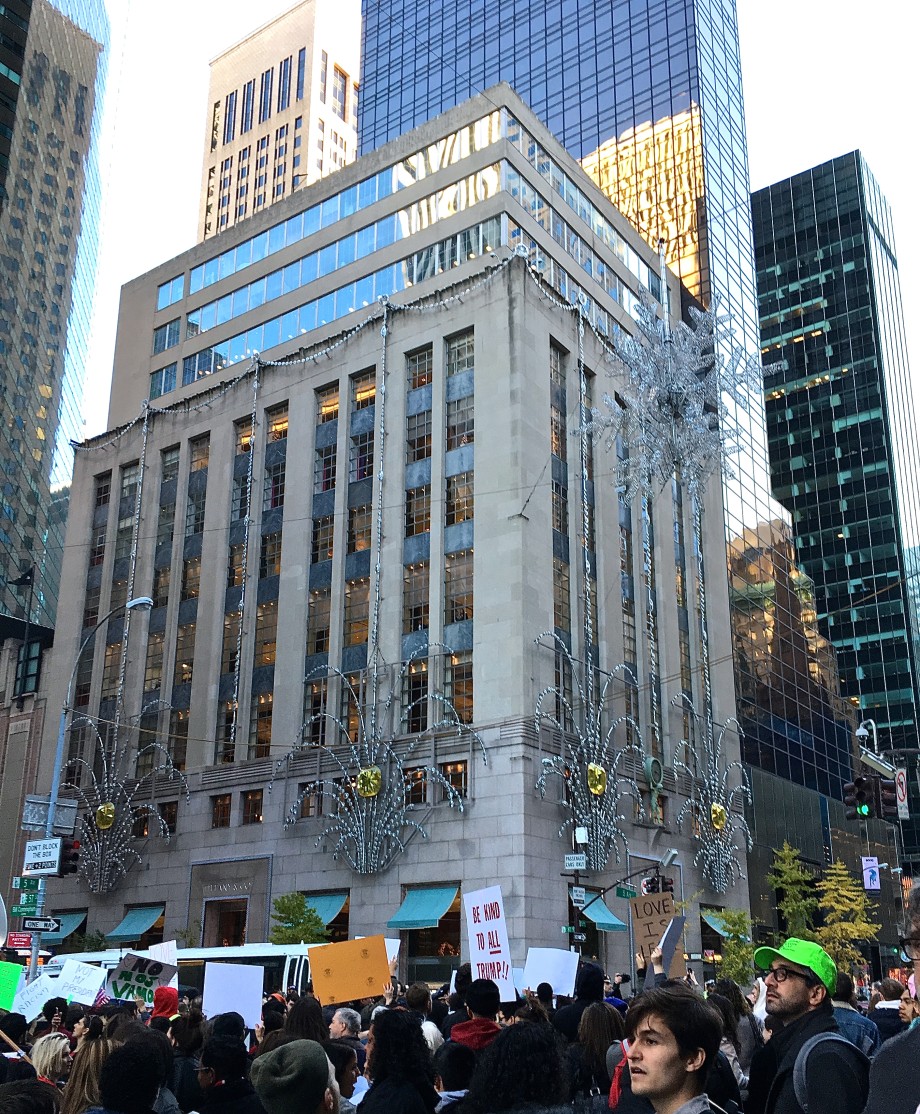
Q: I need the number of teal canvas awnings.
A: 6